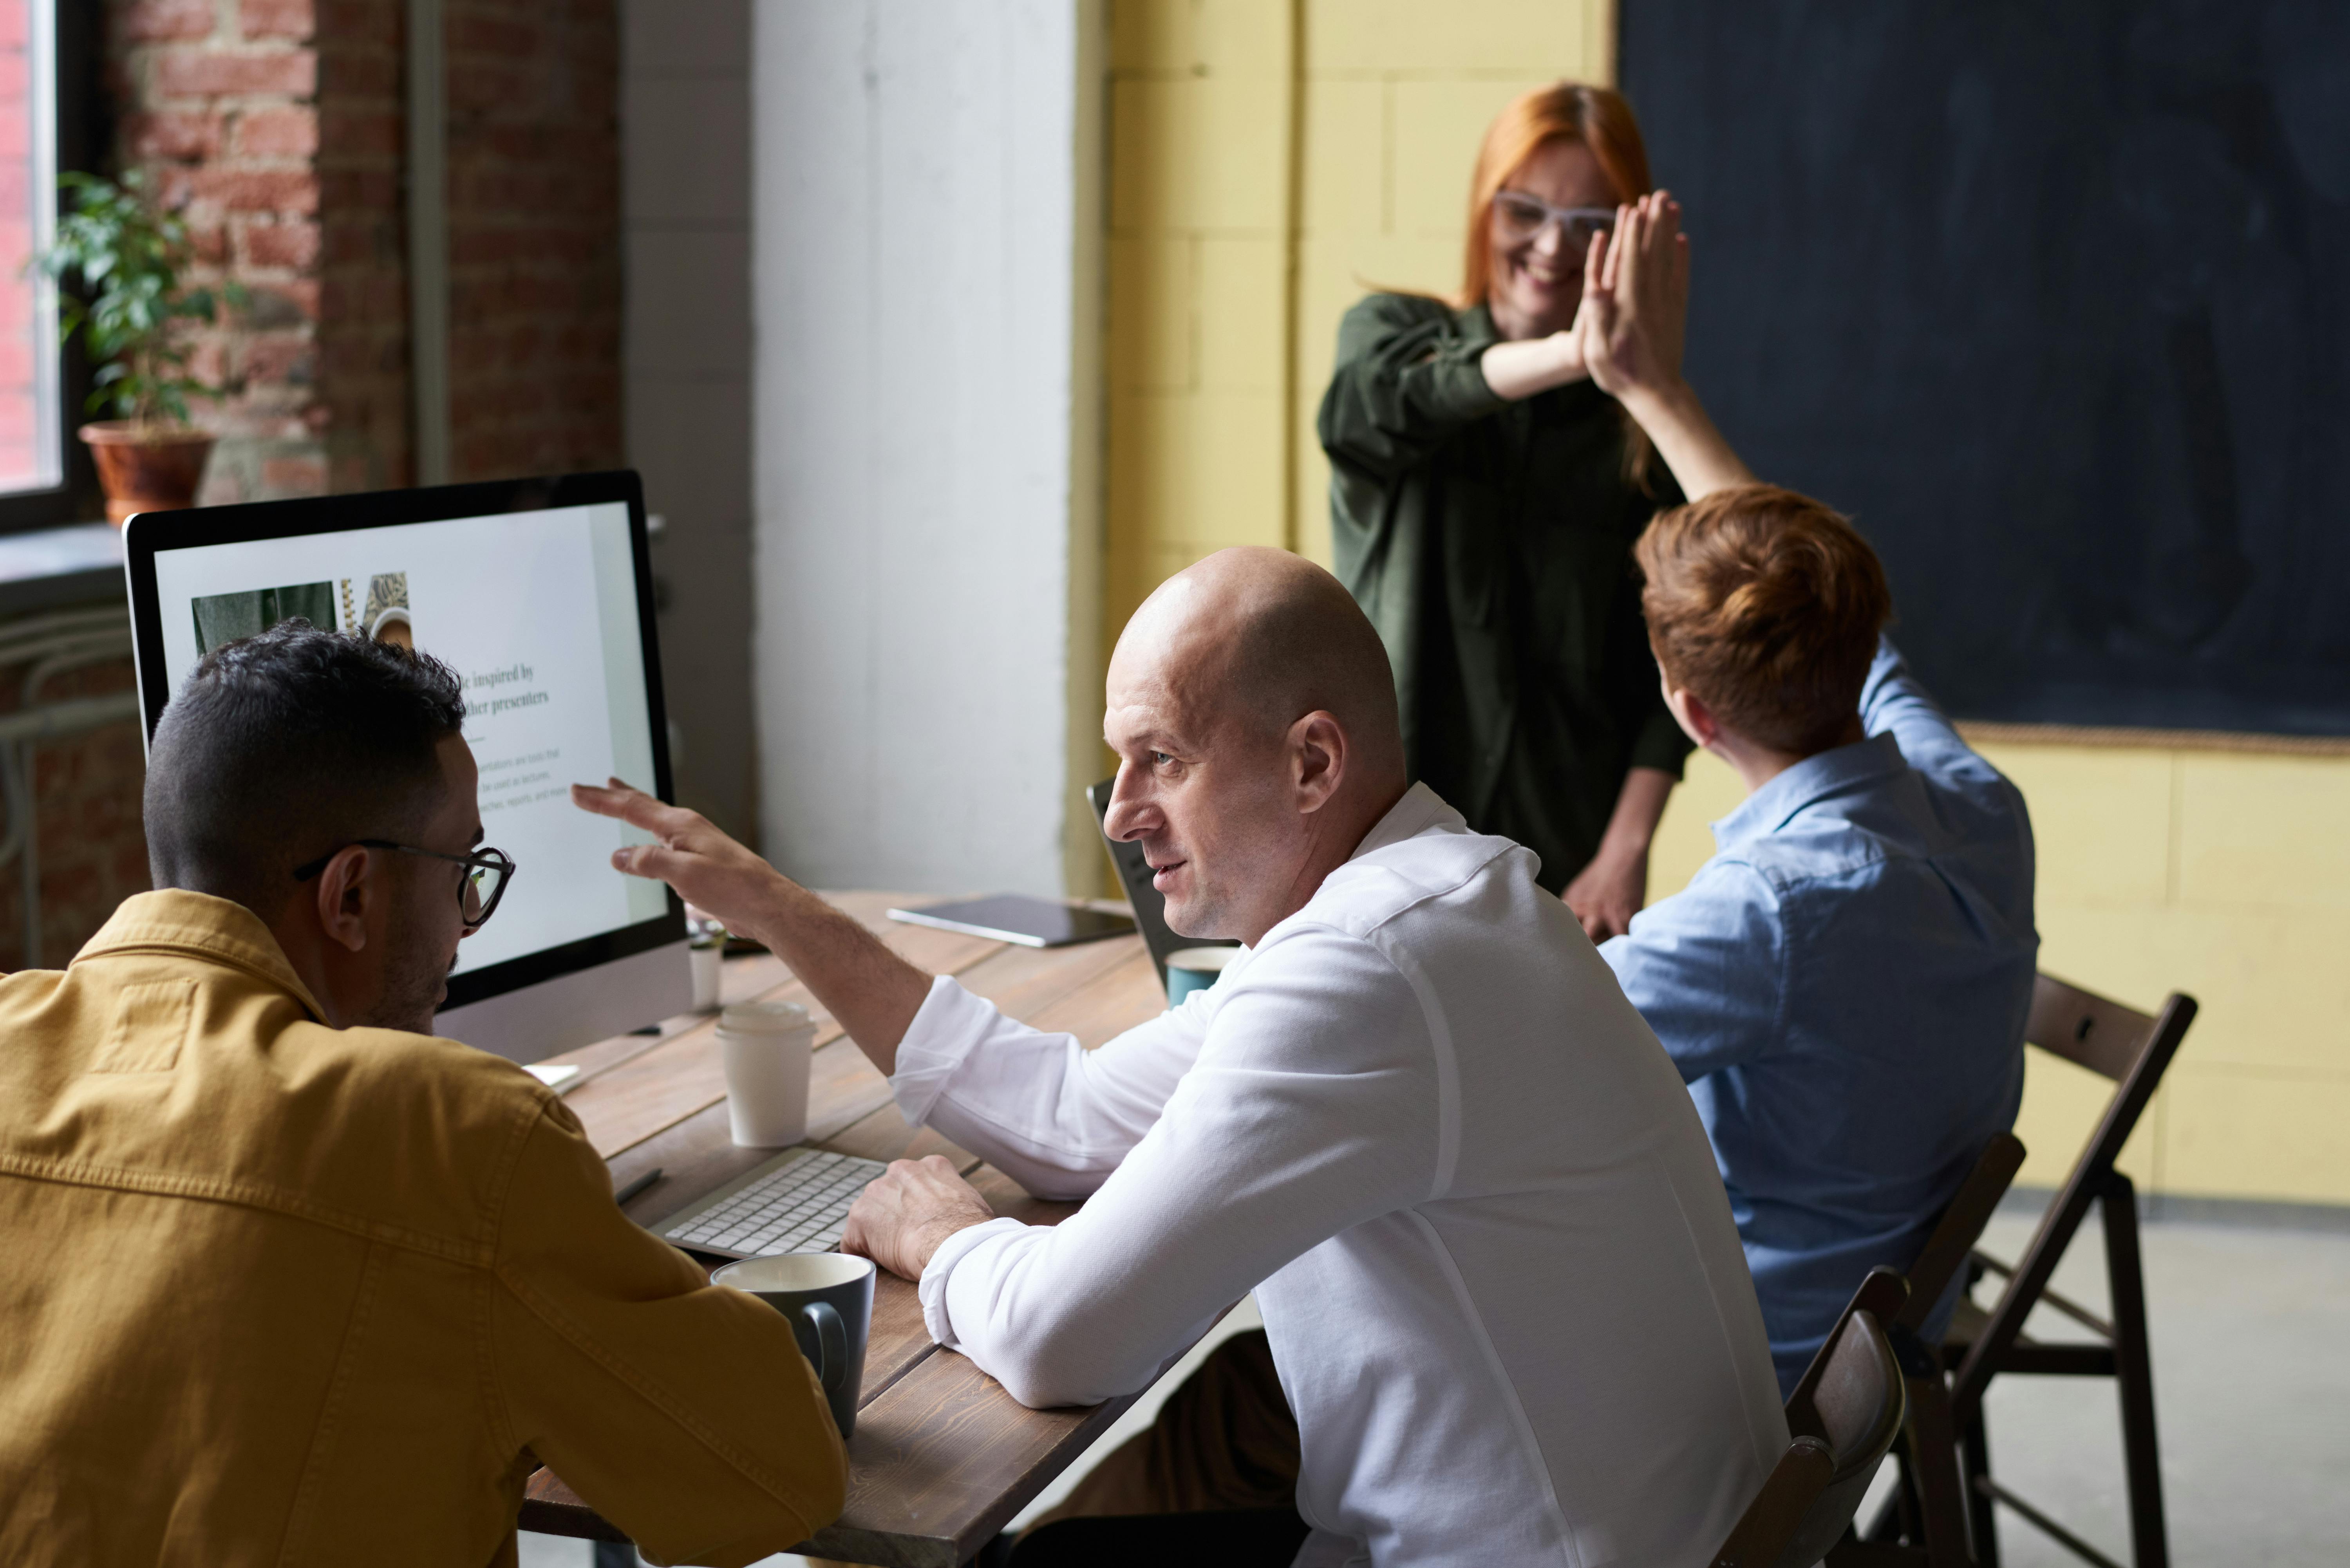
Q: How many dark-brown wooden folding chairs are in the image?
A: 3